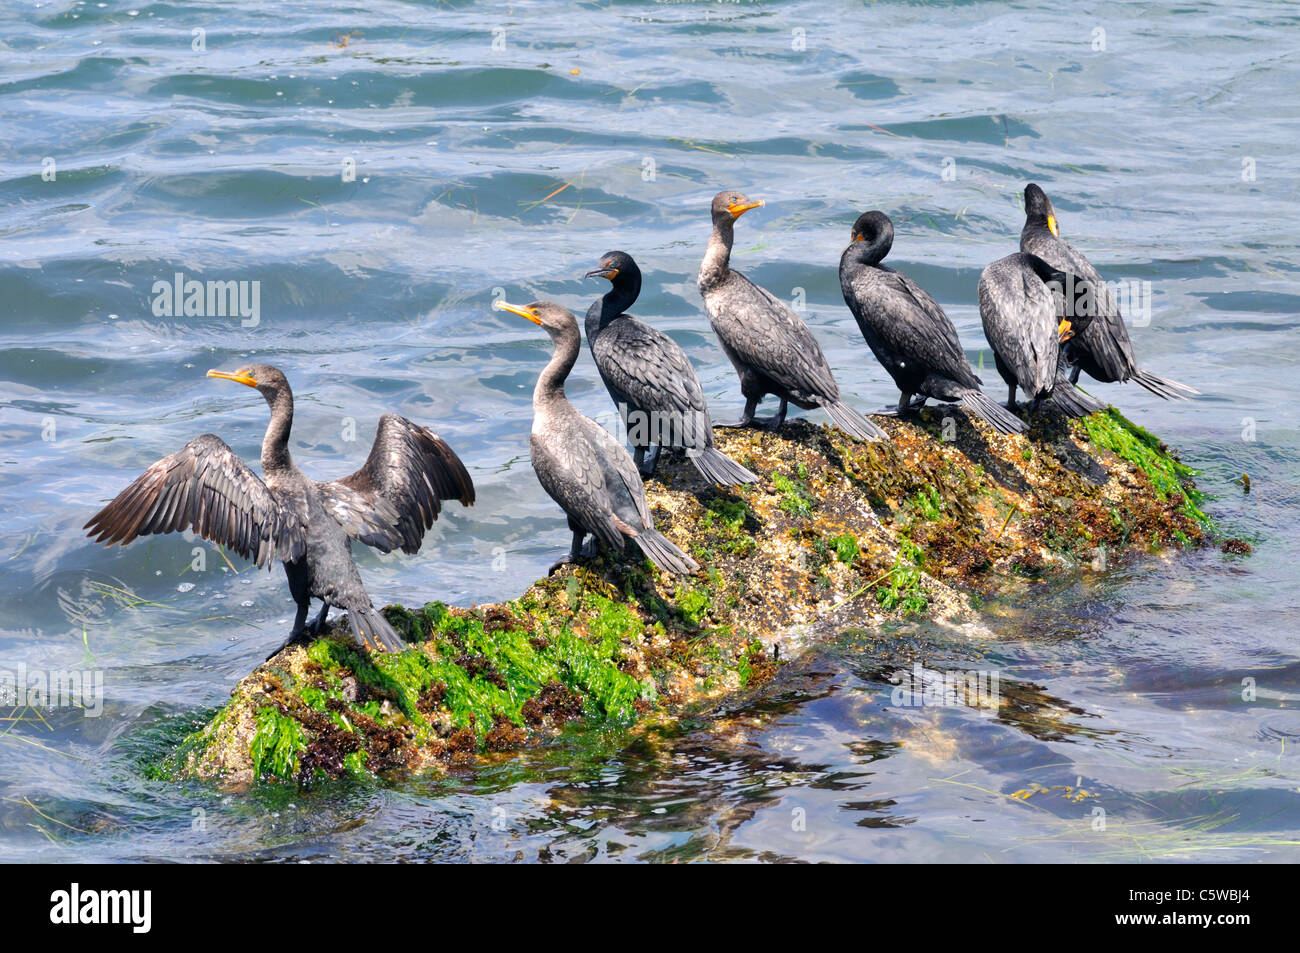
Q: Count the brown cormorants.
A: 3